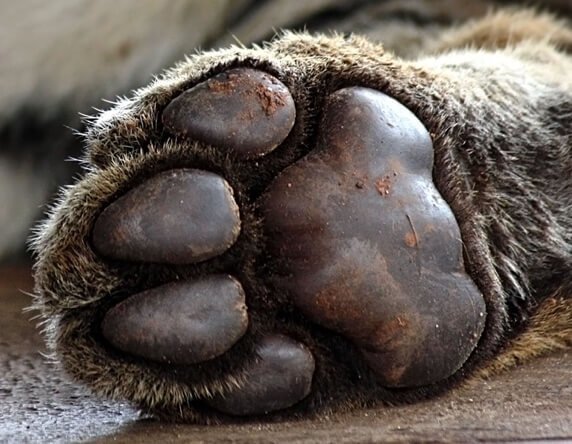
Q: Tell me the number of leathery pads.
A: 5